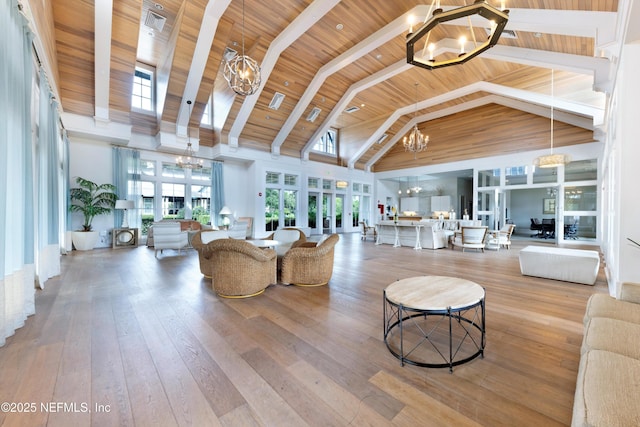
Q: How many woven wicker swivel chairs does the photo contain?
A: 4